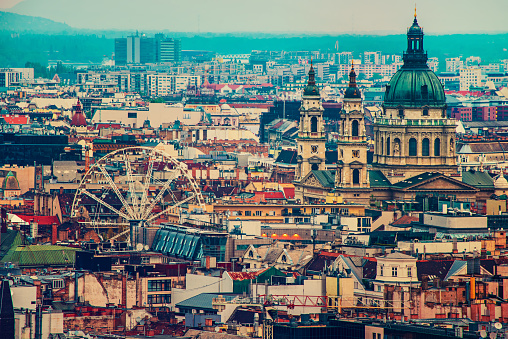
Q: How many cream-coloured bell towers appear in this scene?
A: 2